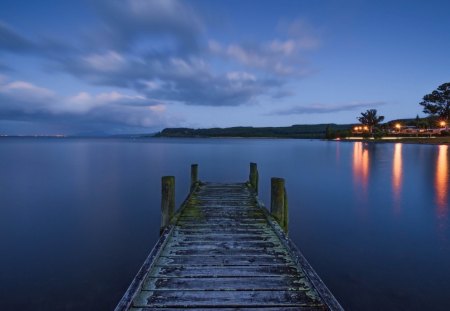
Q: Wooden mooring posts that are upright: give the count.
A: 4